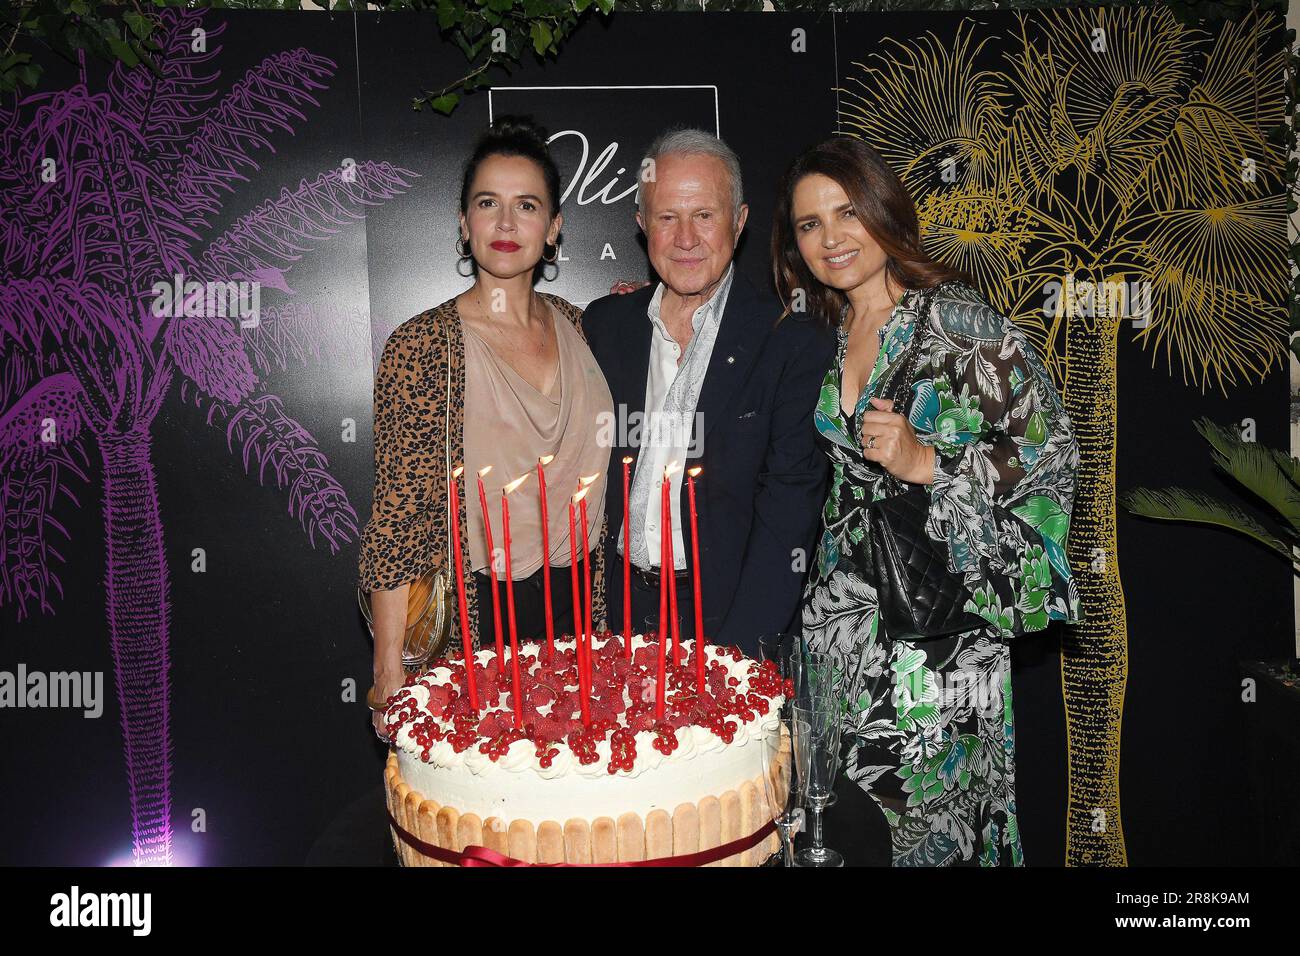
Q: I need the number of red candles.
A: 10